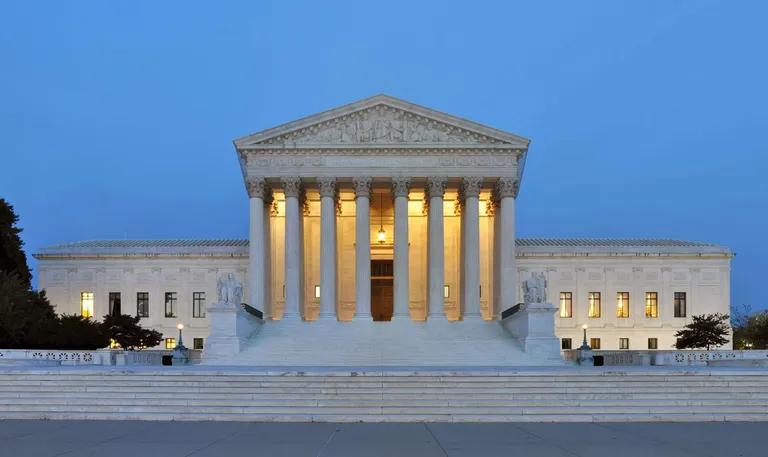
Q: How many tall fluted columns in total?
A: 8